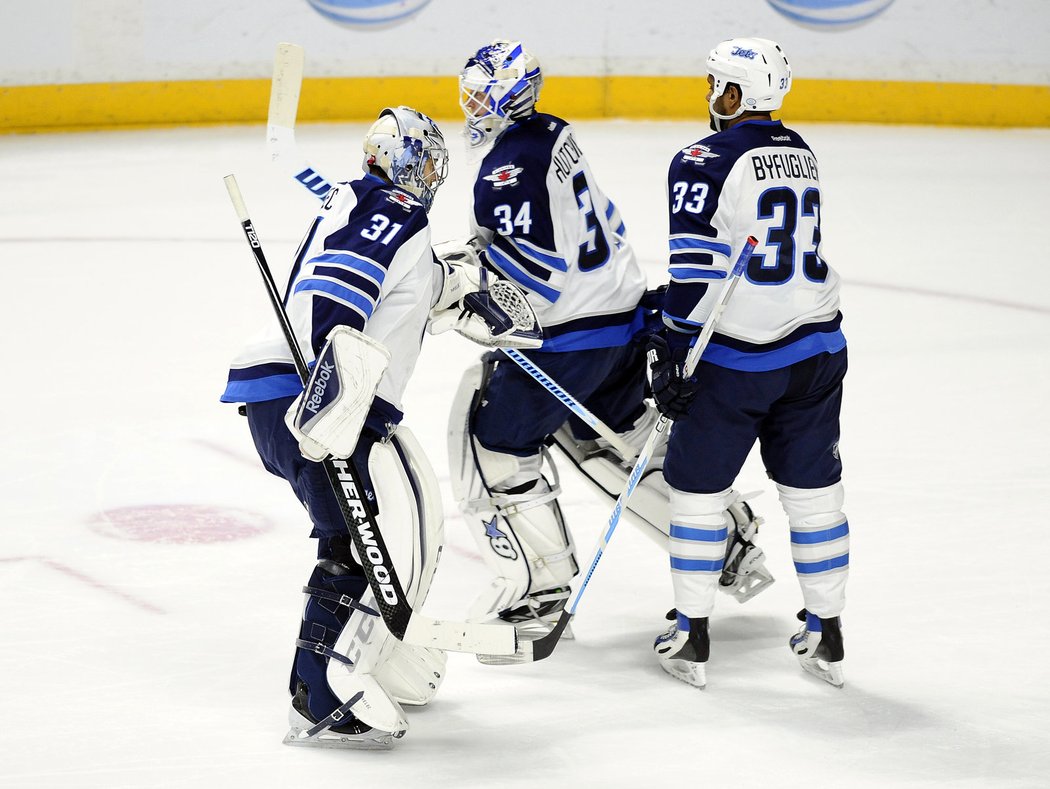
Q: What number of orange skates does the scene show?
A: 0